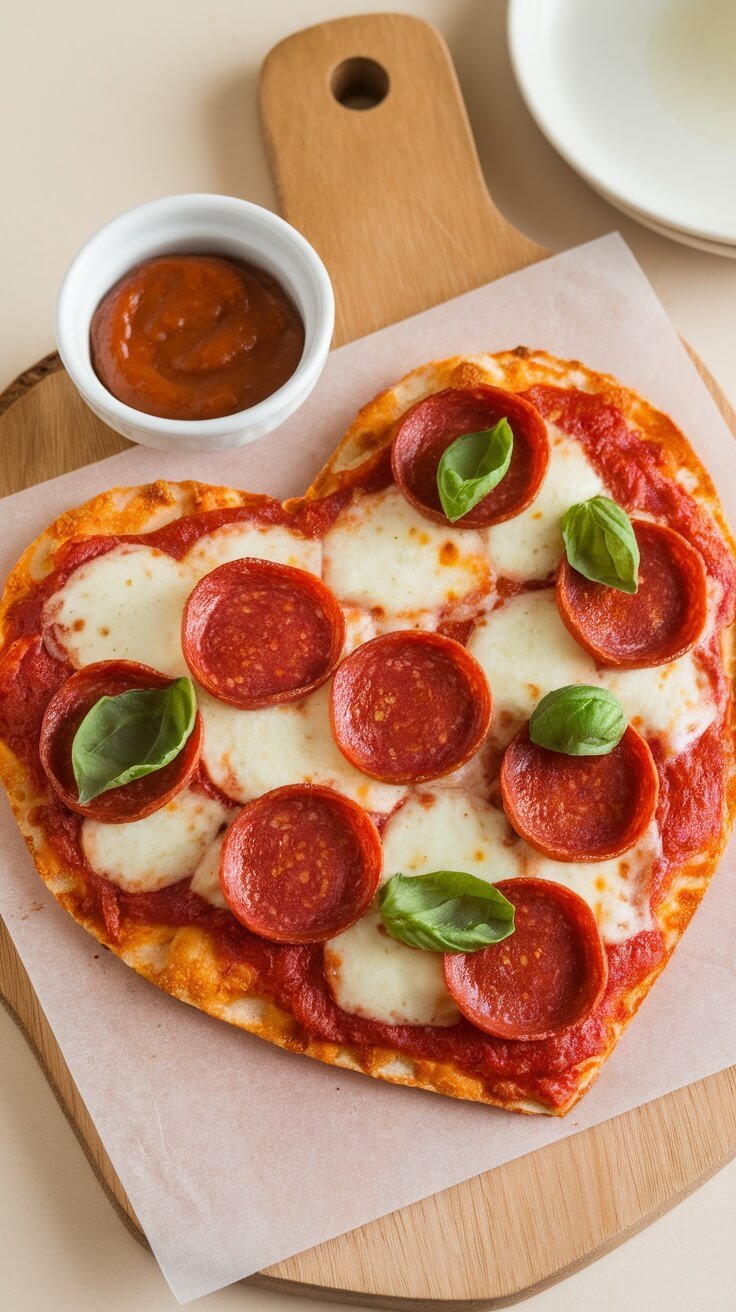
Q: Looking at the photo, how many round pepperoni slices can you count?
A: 8